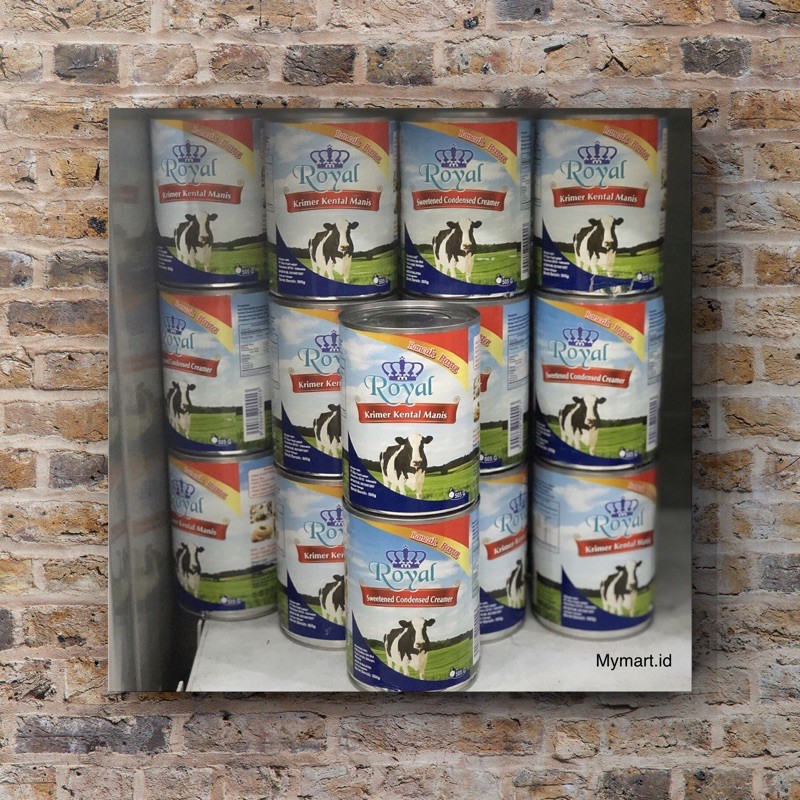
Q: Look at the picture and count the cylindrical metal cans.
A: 14